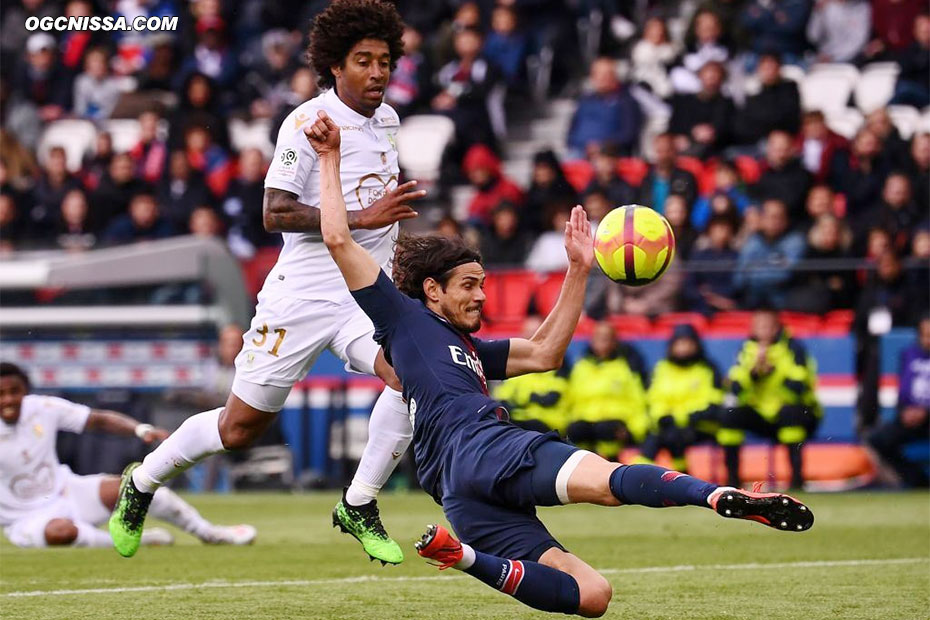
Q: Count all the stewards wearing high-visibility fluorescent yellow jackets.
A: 4